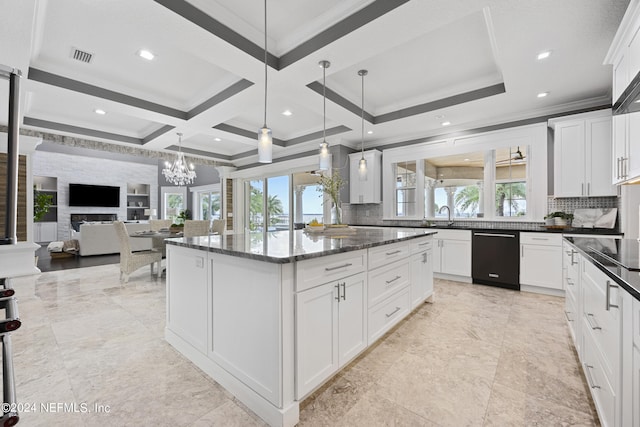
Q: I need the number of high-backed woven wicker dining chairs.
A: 4